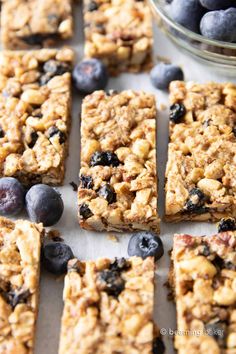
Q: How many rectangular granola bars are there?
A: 8